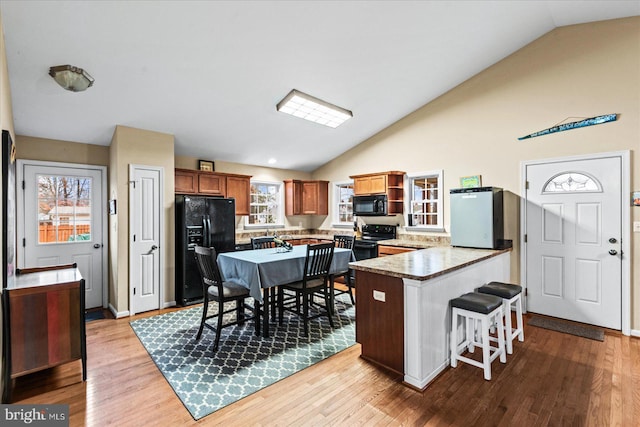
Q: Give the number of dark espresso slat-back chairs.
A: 4